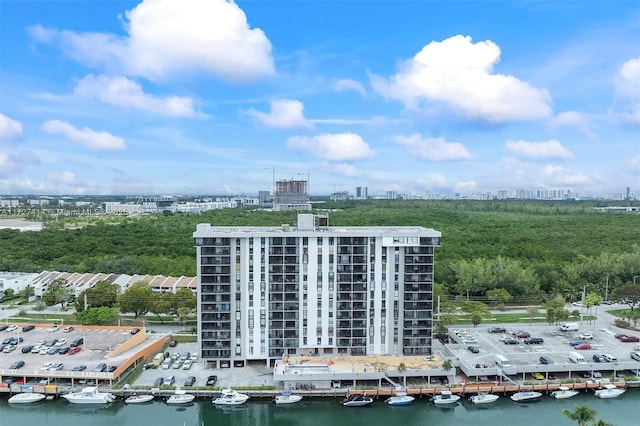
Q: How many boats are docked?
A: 13